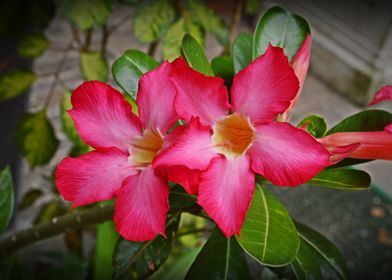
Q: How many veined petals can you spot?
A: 10